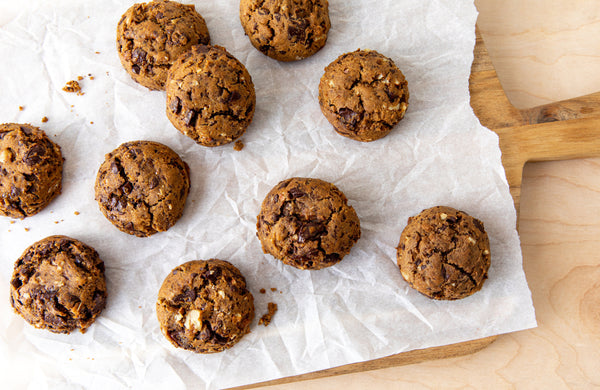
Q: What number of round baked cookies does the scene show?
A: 10